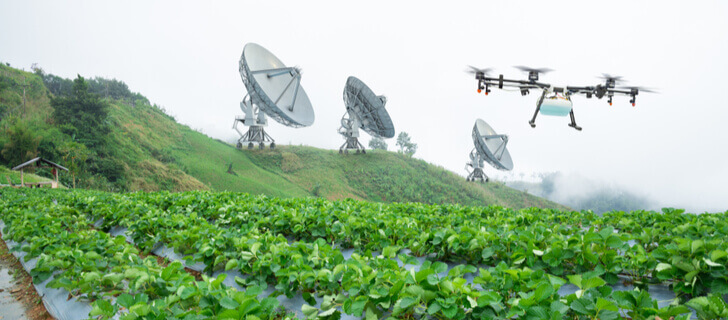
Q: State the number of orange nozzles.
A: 4